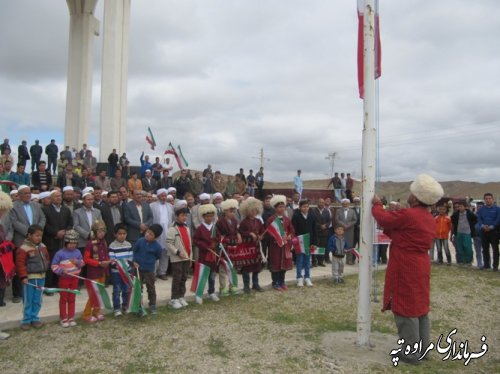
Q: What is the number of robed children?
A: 4